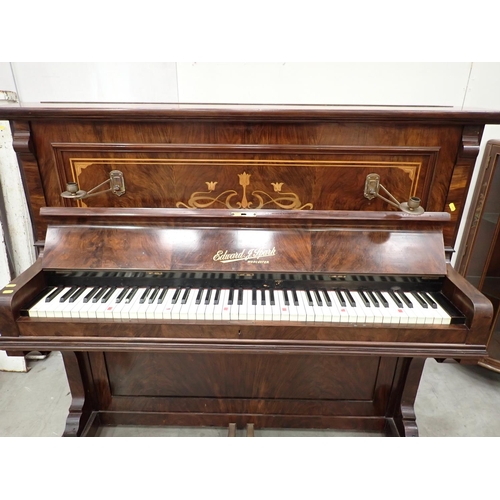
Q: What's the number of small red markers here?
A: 6